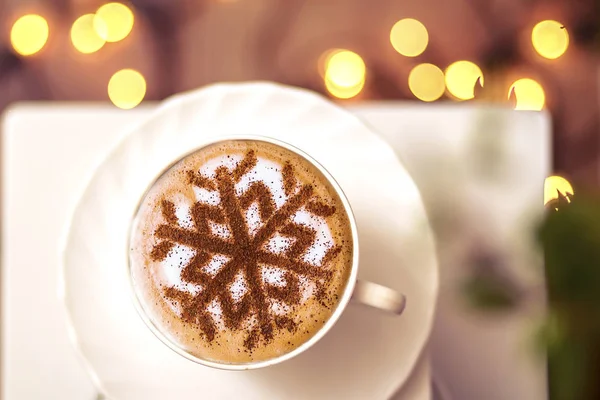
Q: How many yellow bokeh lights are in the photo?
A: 11